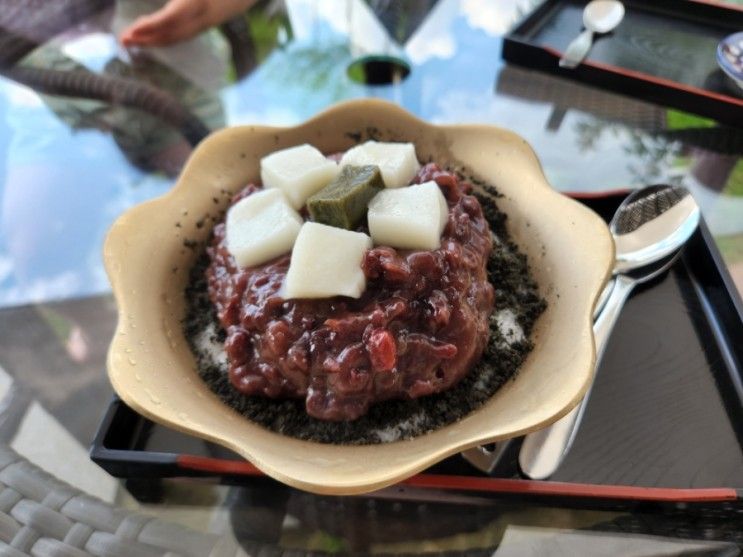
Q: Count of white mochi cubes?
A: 5